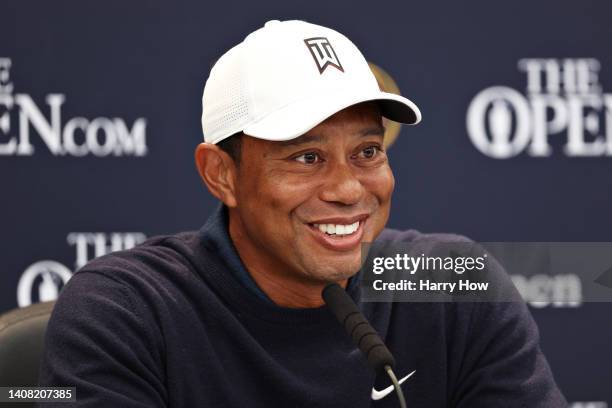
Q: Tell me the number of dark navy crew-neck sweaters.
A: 1